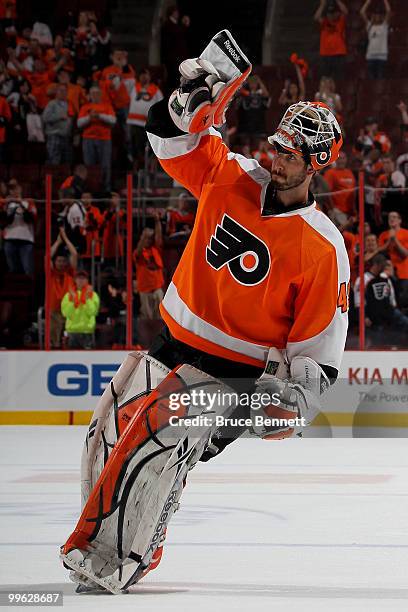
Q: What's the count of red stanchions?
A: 3